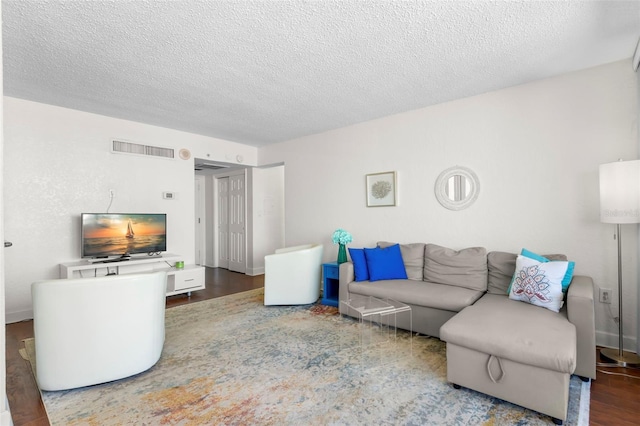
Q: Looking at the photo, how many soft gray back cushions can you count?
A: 3